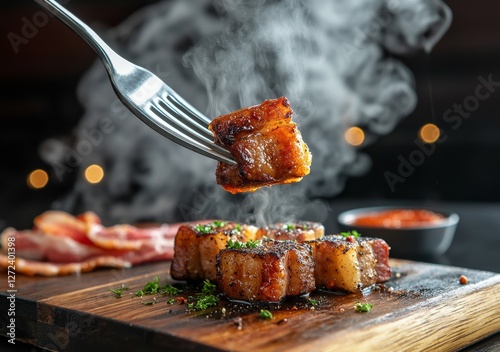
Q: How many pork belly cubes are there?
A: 5